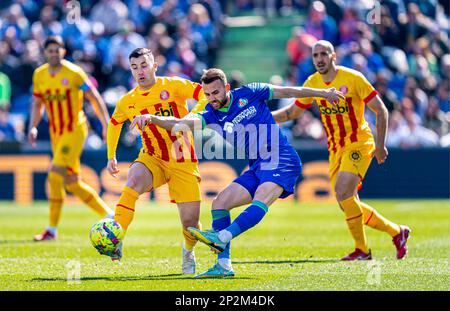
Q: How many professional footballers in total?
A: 4